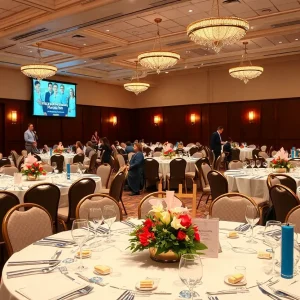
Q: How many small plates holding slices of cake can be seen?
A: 6